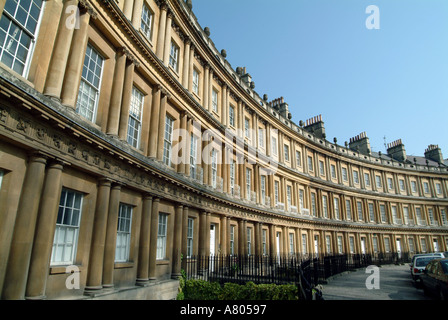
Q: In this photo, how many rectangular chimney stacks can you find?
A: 6